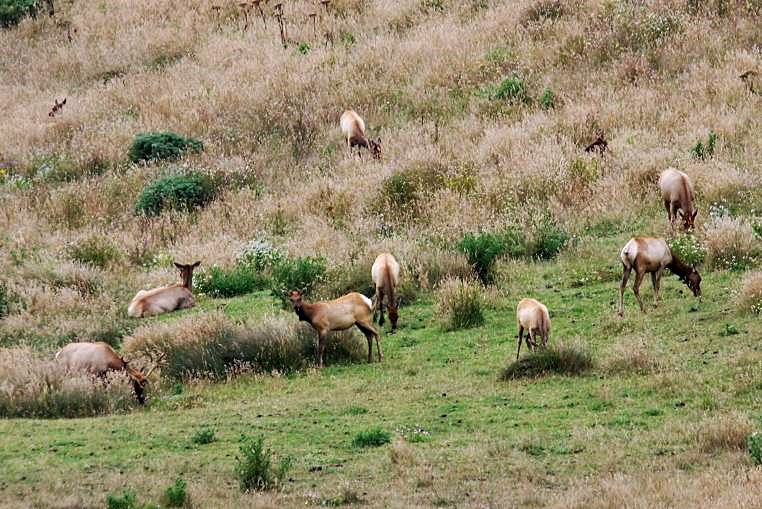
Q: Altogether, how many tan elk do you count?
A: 8